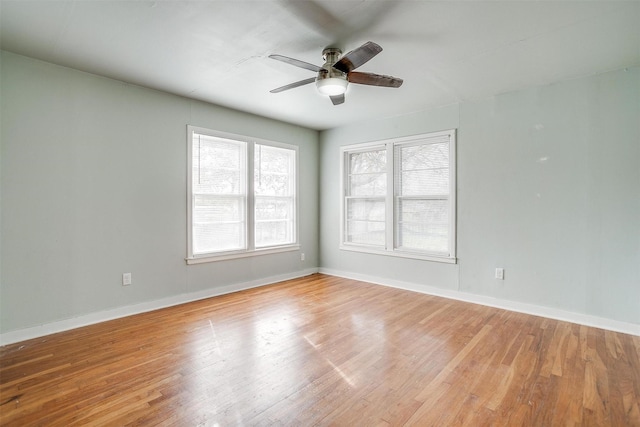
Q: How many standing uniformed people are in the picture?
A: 0